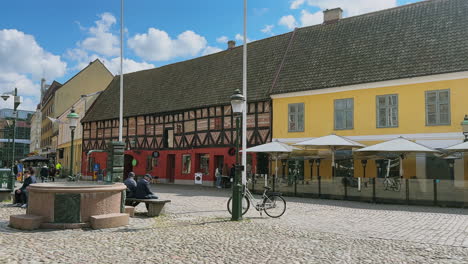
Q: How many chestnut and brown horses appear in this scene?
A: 0